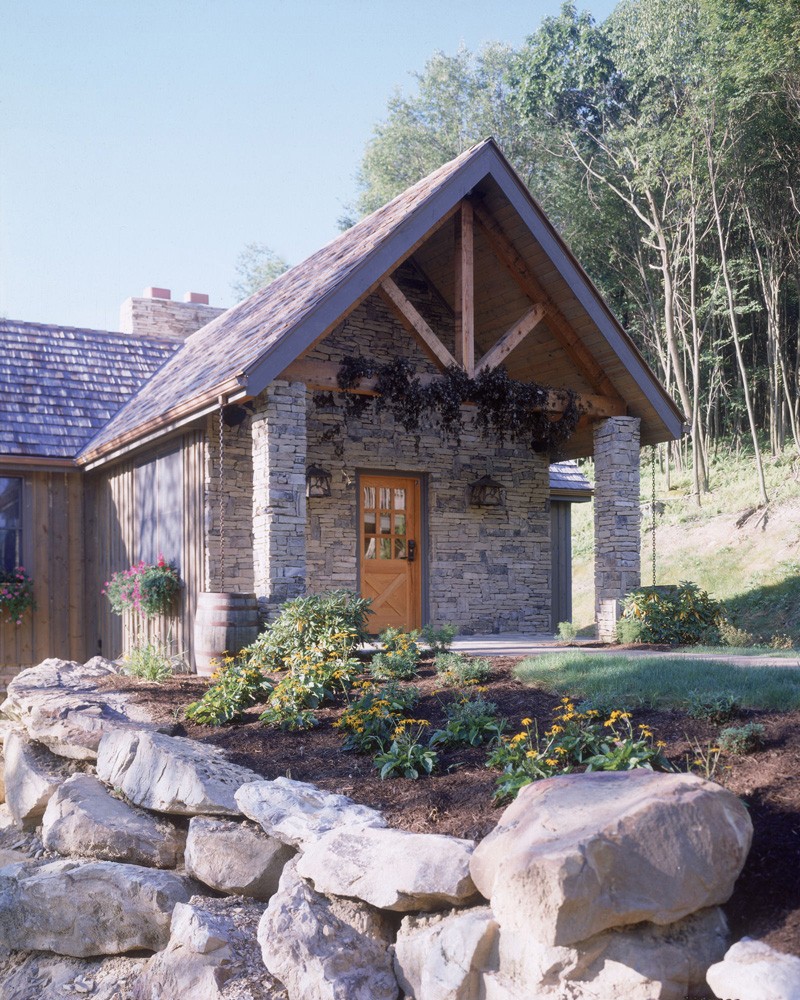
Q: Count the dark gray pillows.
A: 0